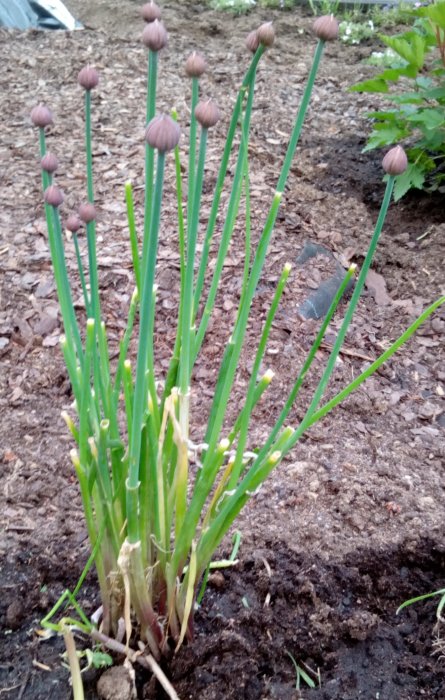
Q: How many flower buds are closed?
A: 15